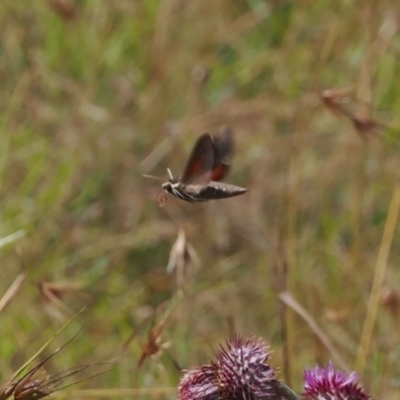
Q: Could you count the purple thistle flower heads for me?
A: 3